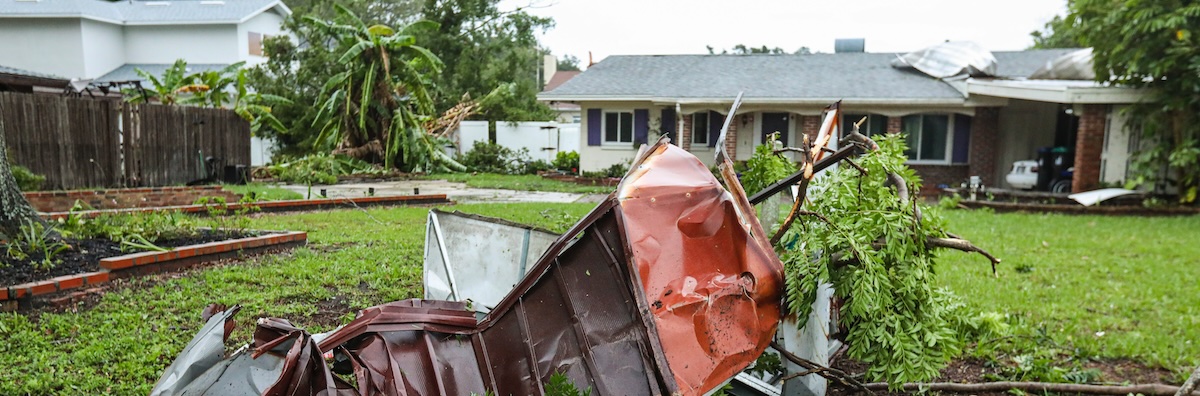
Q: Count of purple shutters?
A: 5